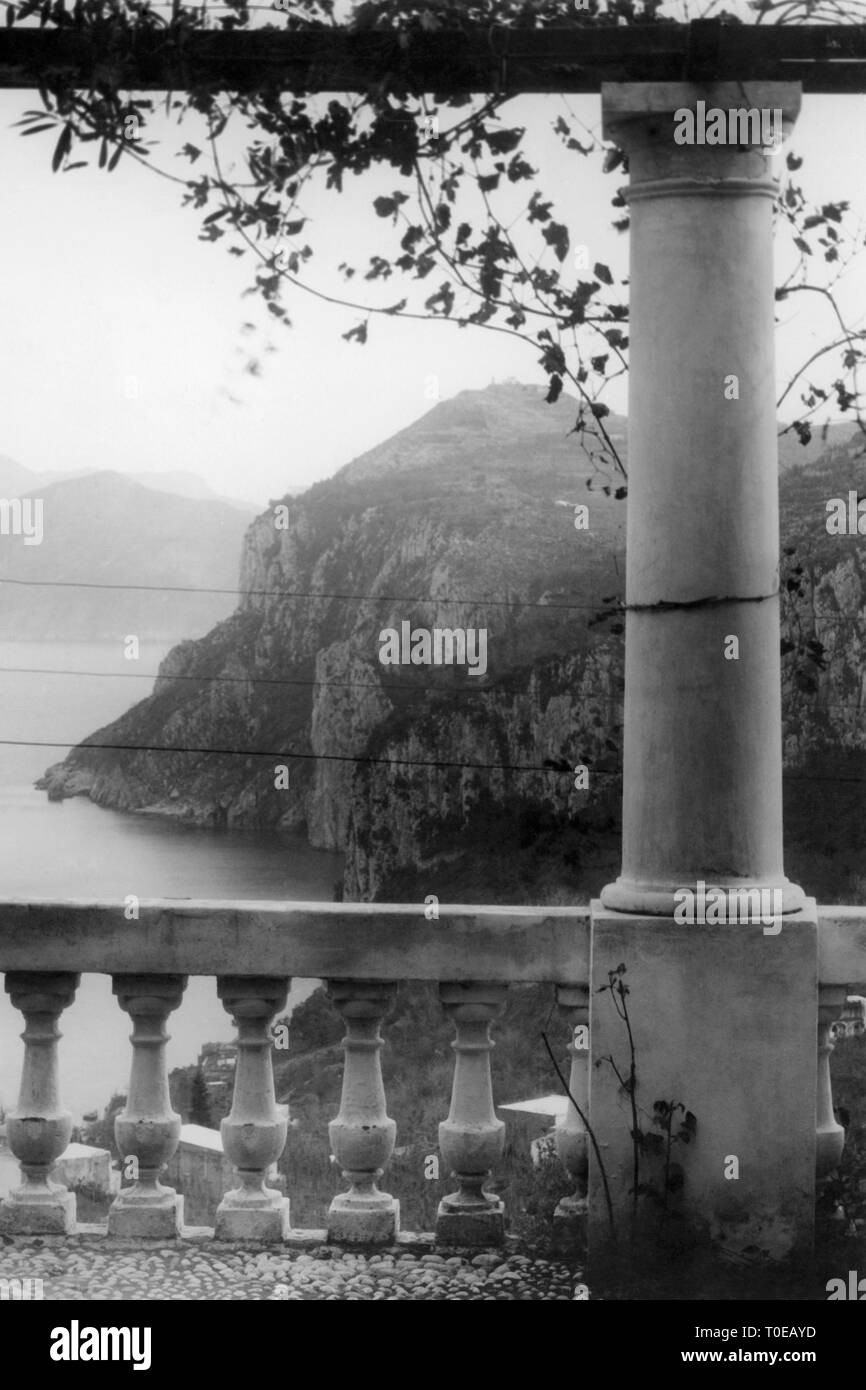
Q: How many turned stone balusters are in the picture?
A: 7